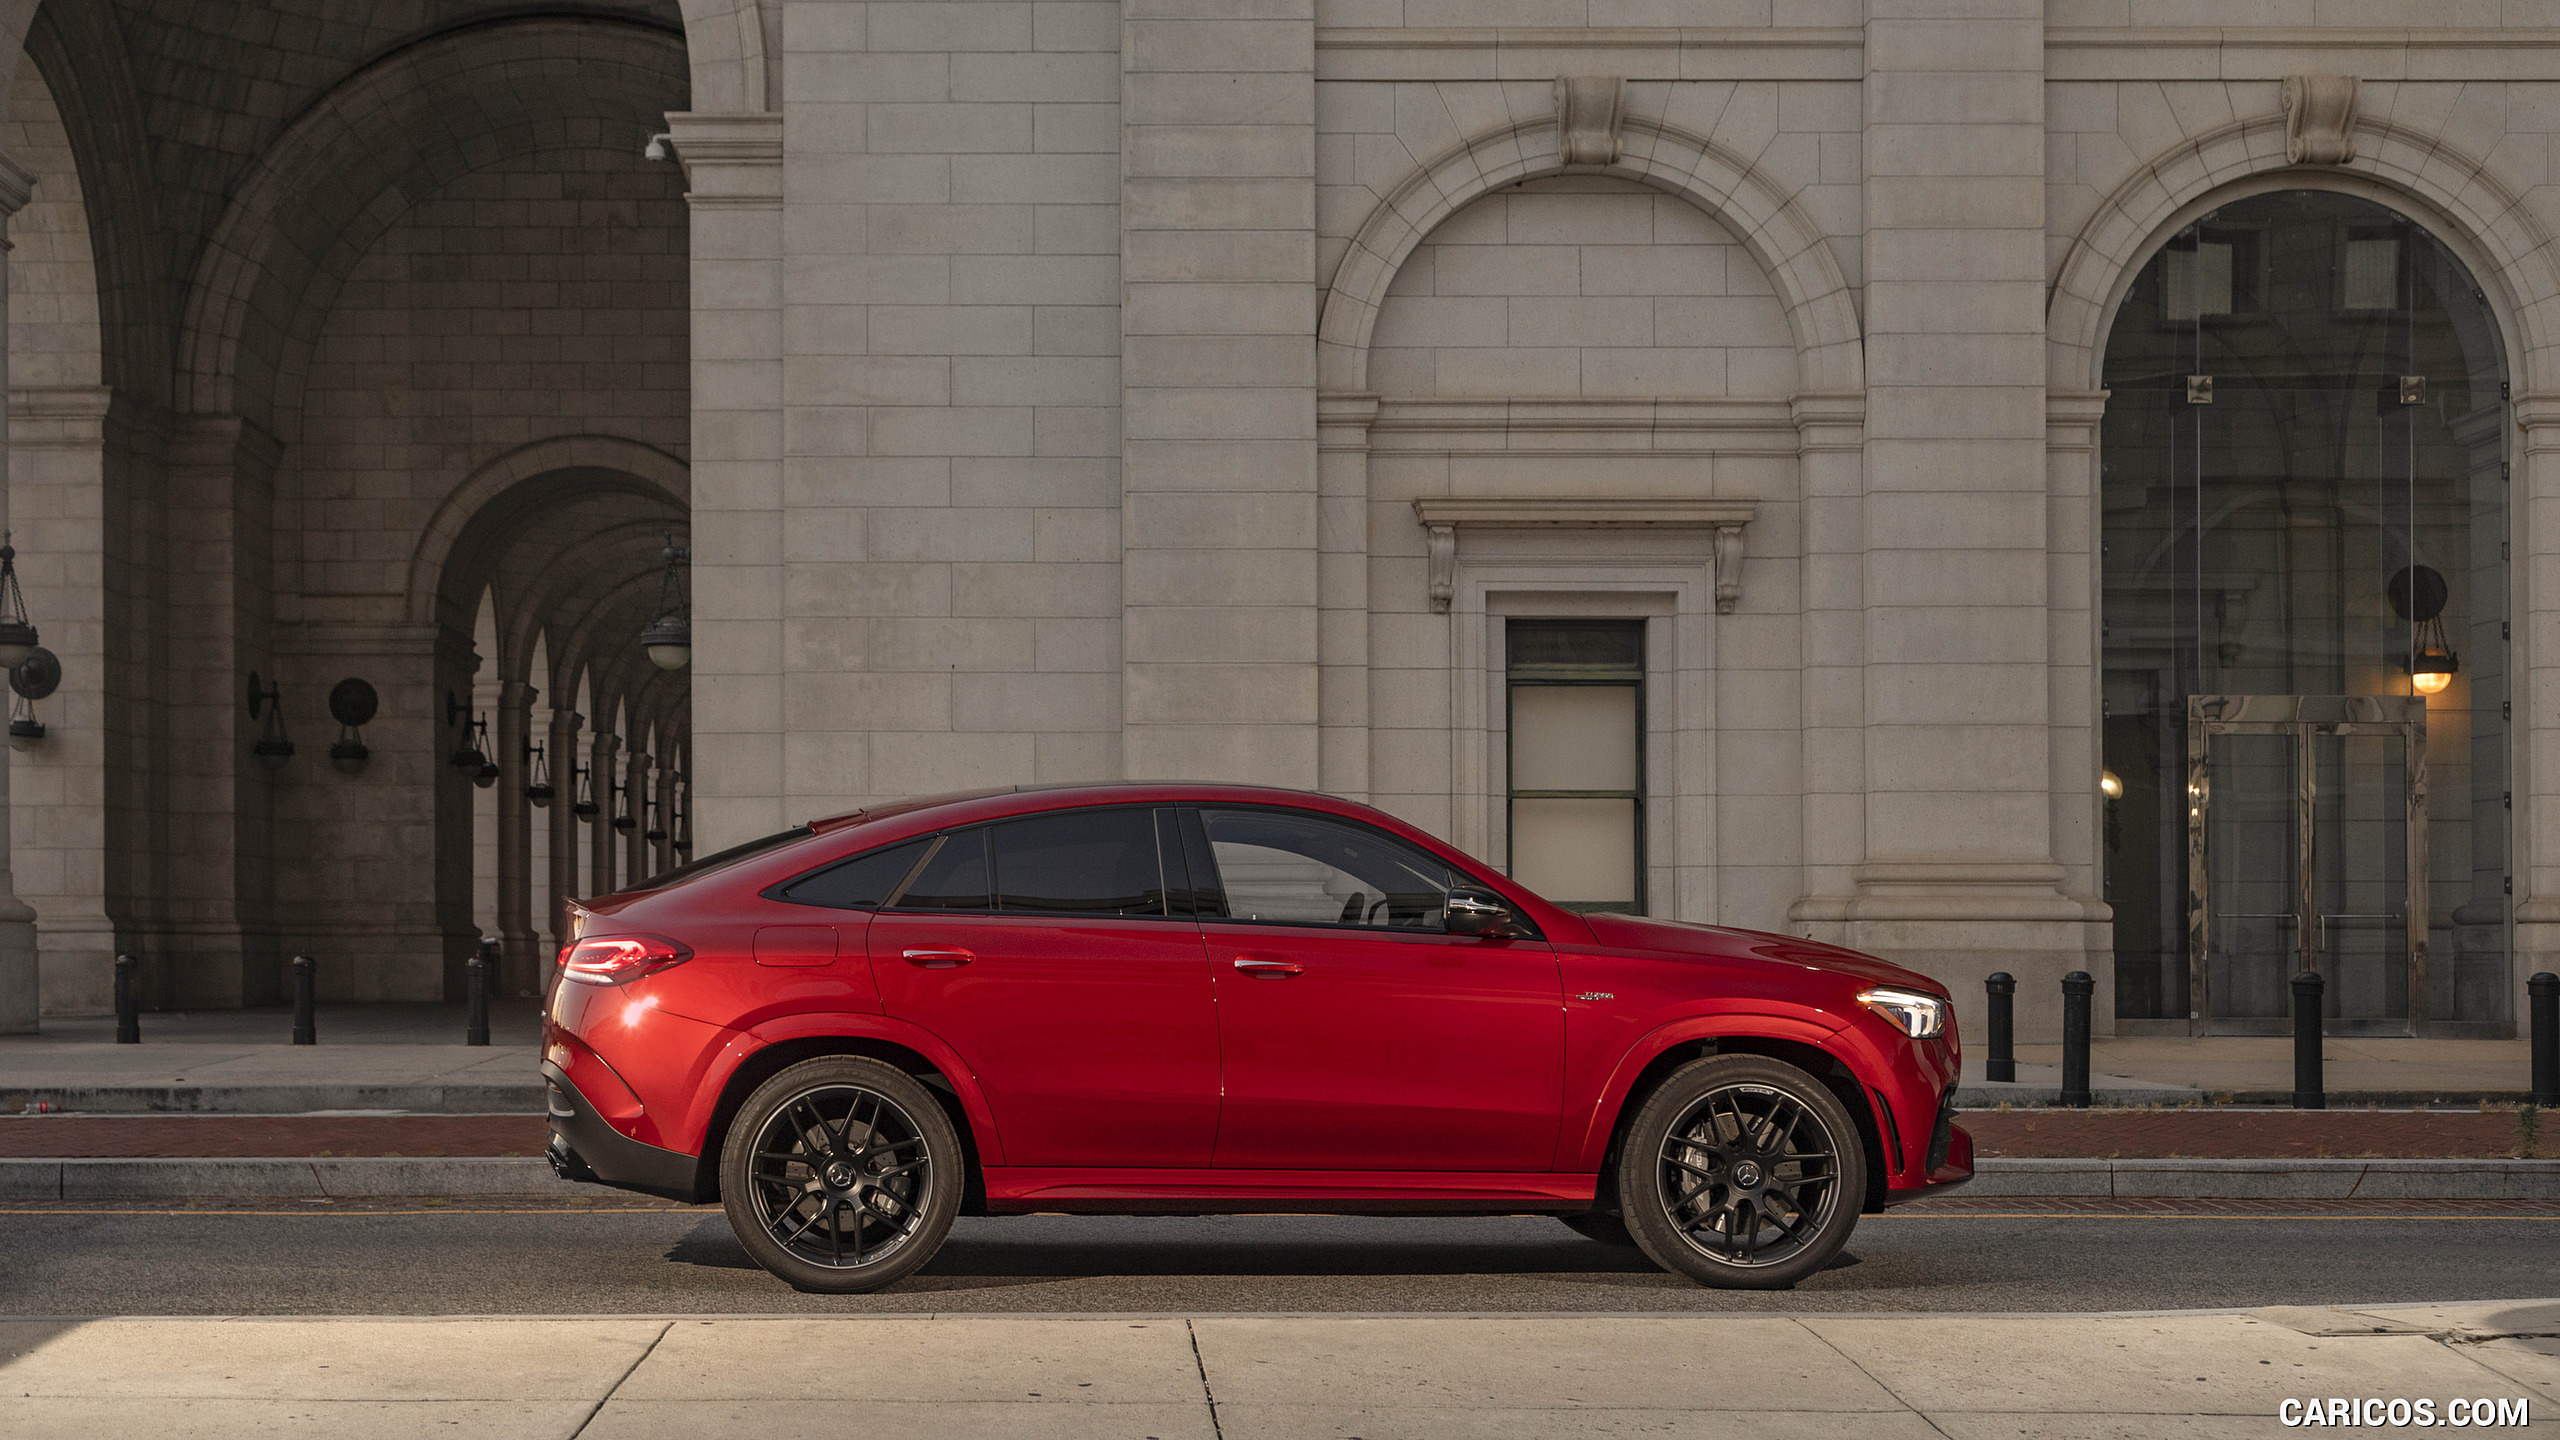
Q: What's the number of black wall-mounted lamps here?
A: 13